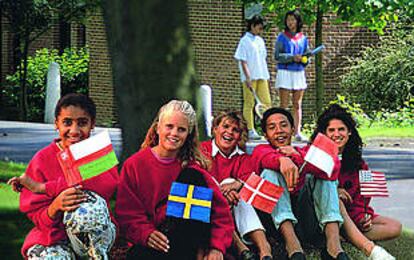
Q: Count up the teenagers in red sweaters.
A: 5